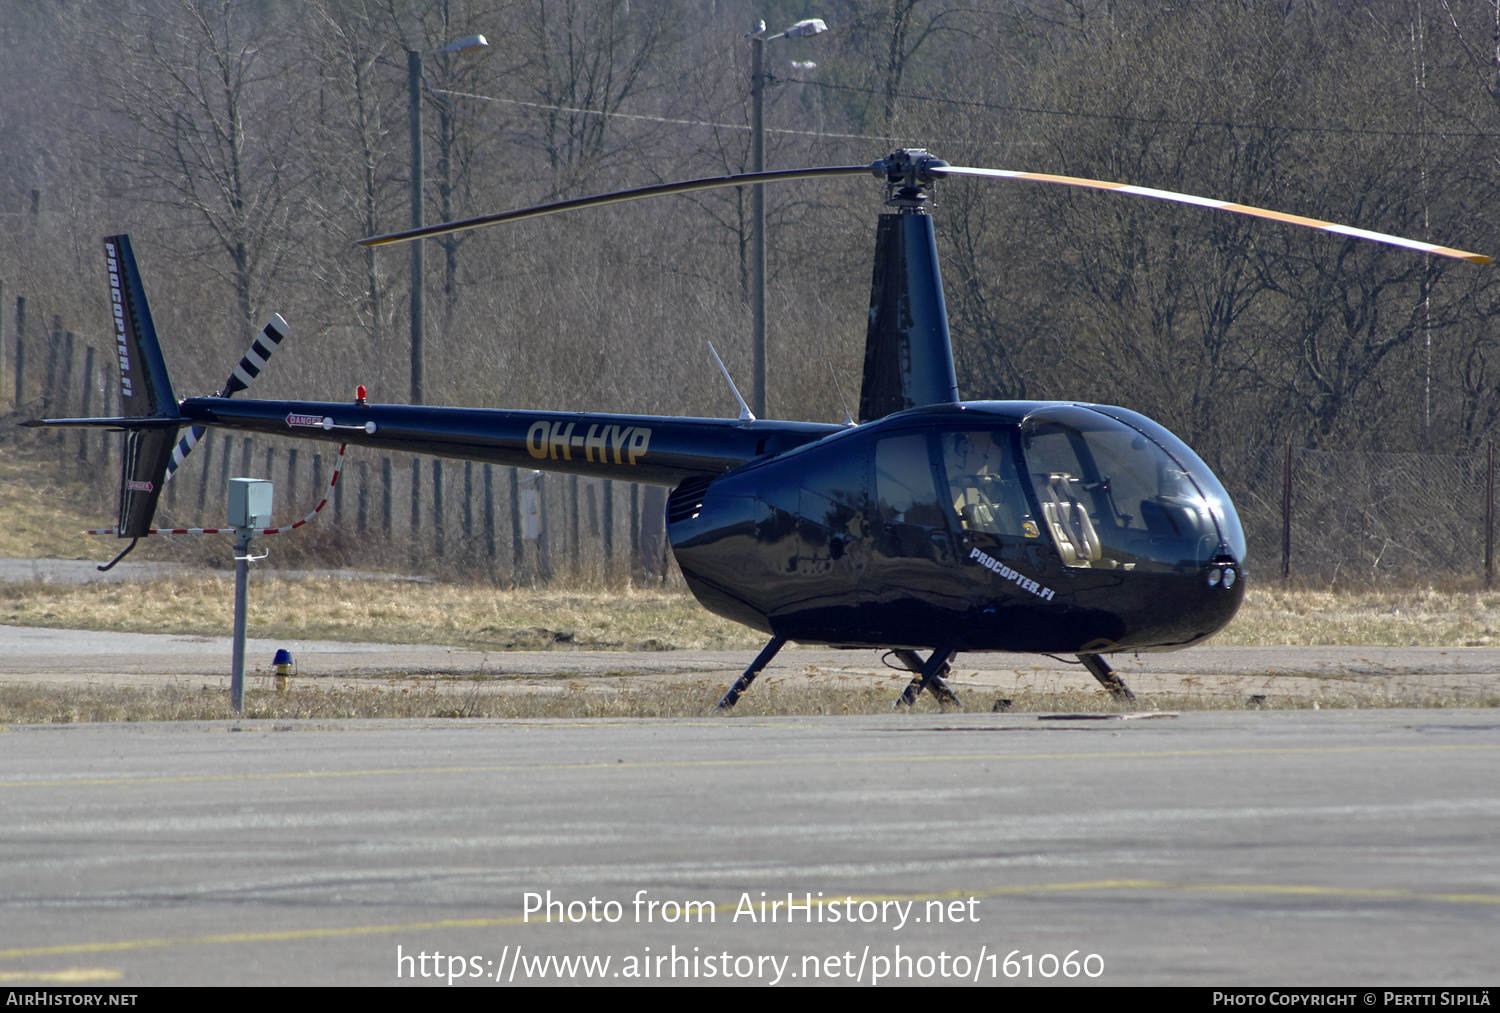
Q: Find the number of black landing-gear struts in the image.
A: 4